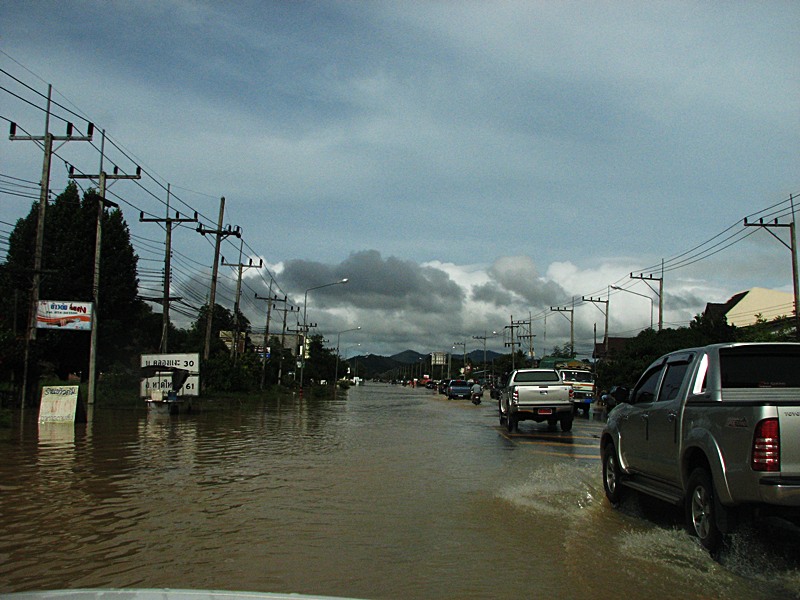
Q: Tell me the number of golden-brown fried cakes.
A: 0